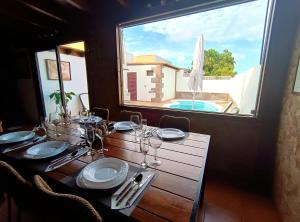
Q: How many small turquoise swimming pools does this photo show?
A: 1